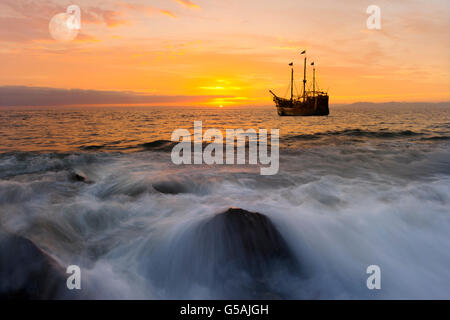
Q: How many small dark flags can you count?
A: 3